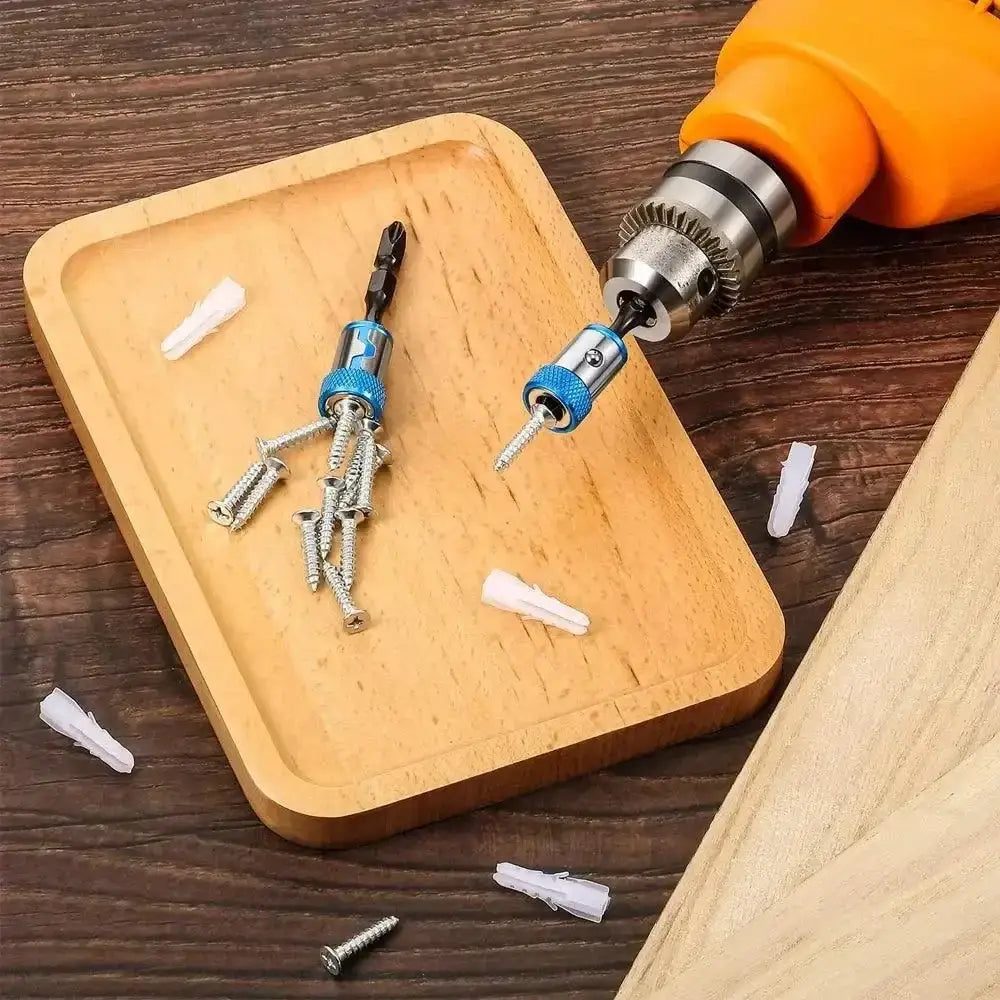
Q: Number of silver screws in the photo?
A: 13